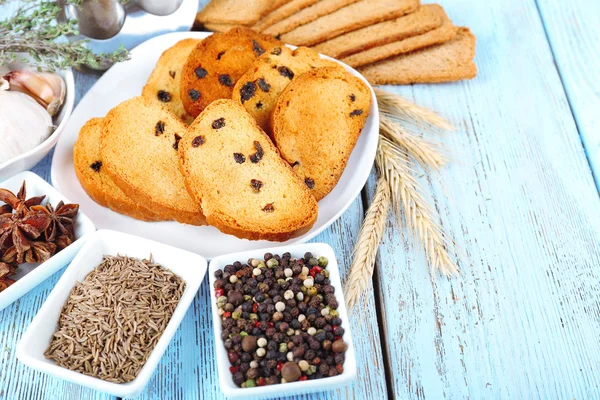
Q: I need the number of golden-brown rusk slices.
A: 7